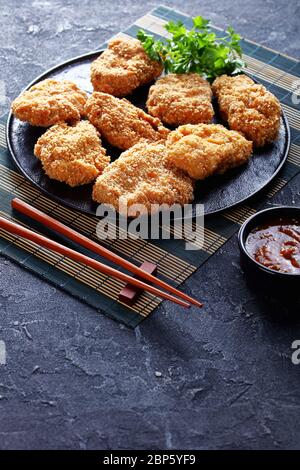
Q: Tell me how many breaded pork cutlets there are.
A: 8